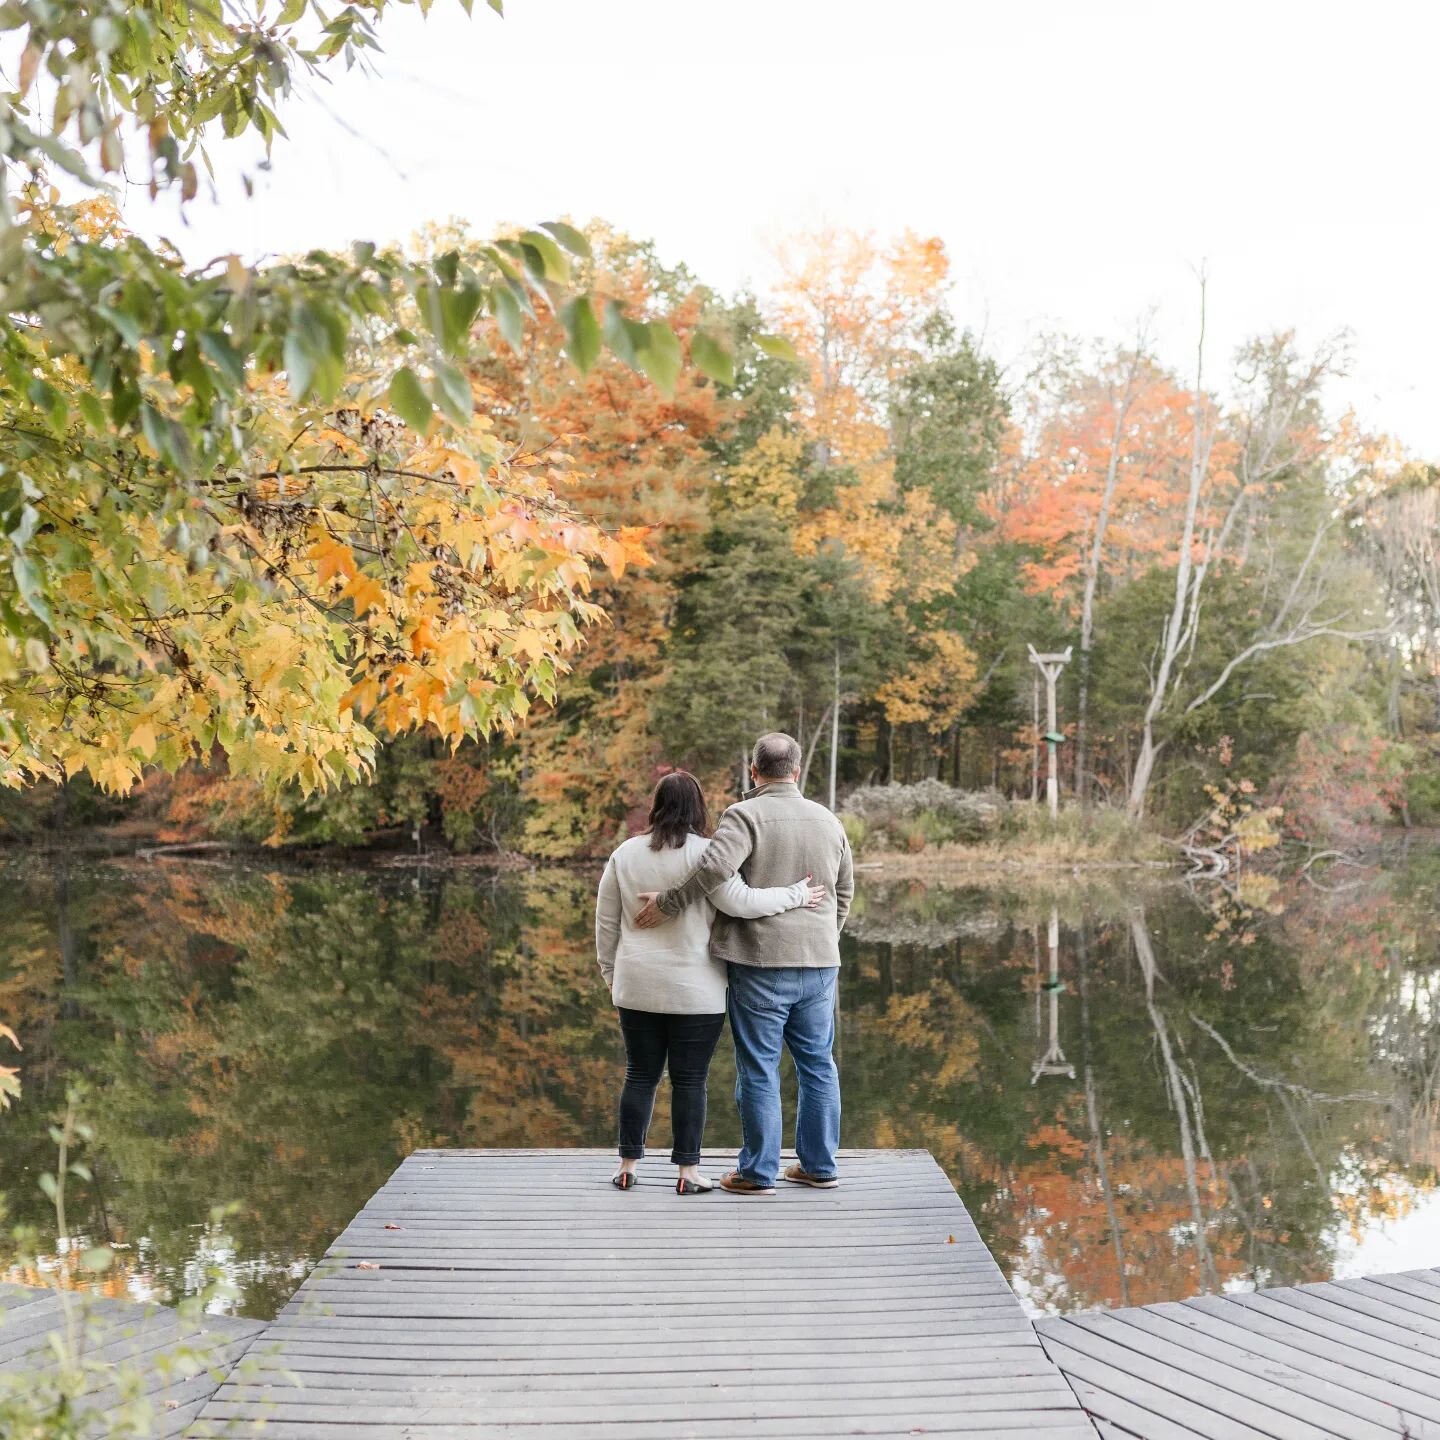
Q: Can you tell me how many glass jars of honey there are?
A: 0